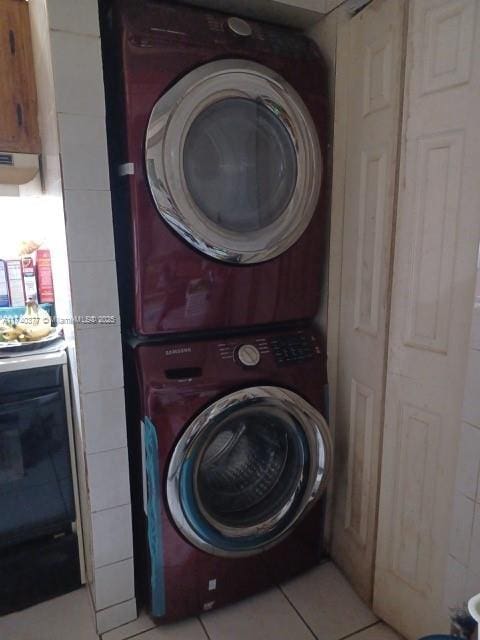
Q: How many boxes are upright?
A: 4